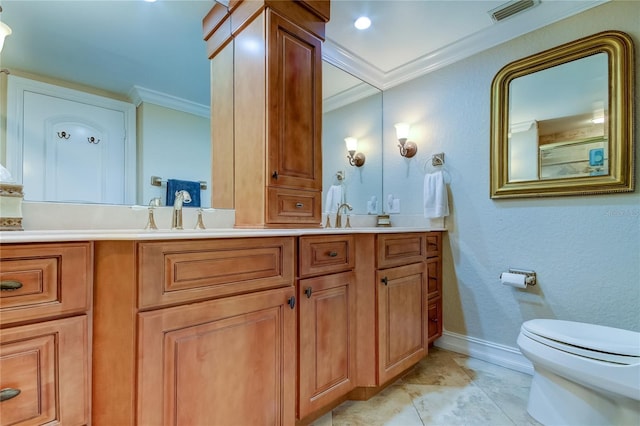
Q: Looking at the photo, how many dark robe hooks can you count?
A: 2